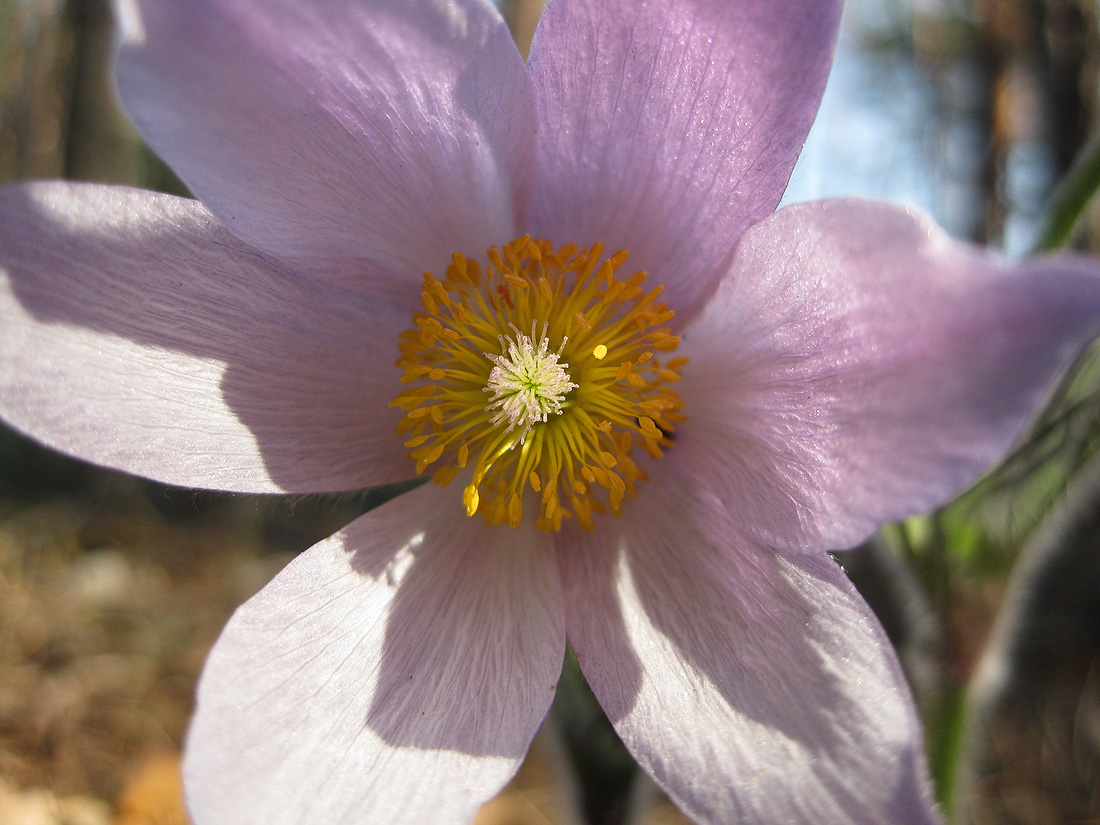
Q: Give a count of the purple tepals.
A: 6